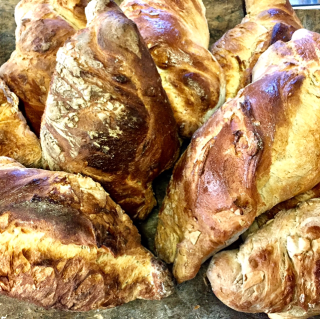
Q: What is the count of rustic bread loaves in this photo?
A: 8